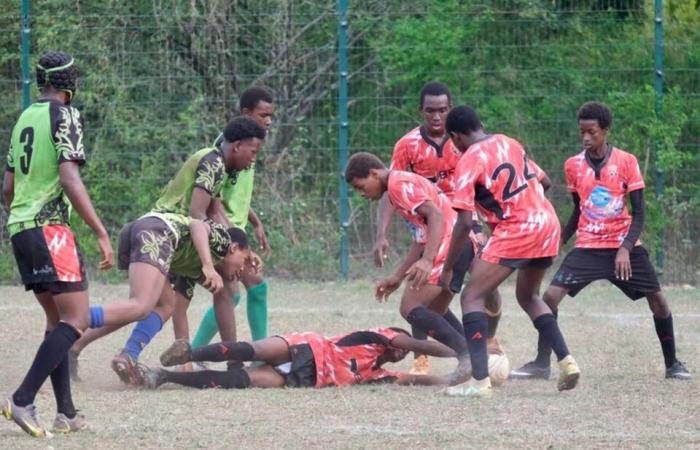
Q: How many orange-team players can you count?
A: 5